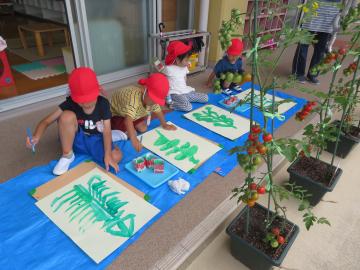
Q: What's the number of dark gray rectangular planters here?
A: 3